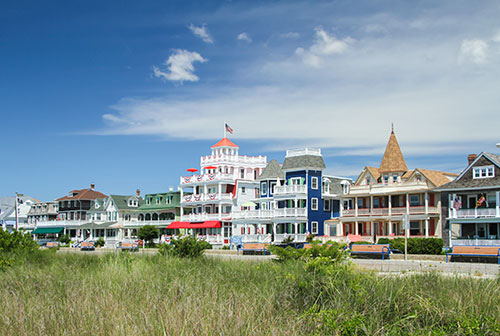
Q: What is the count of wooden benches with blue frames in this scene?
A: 7